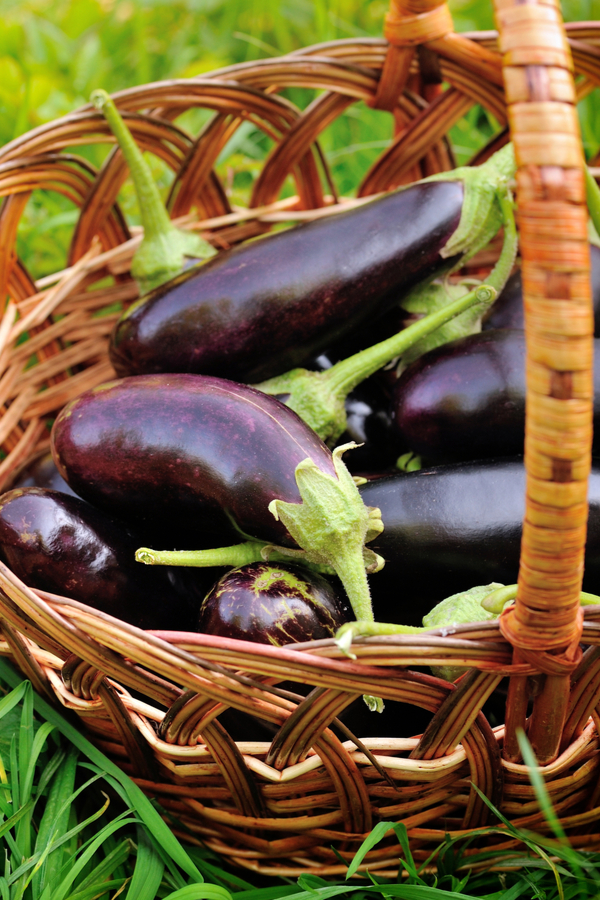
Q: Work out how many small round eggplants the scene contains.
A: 1